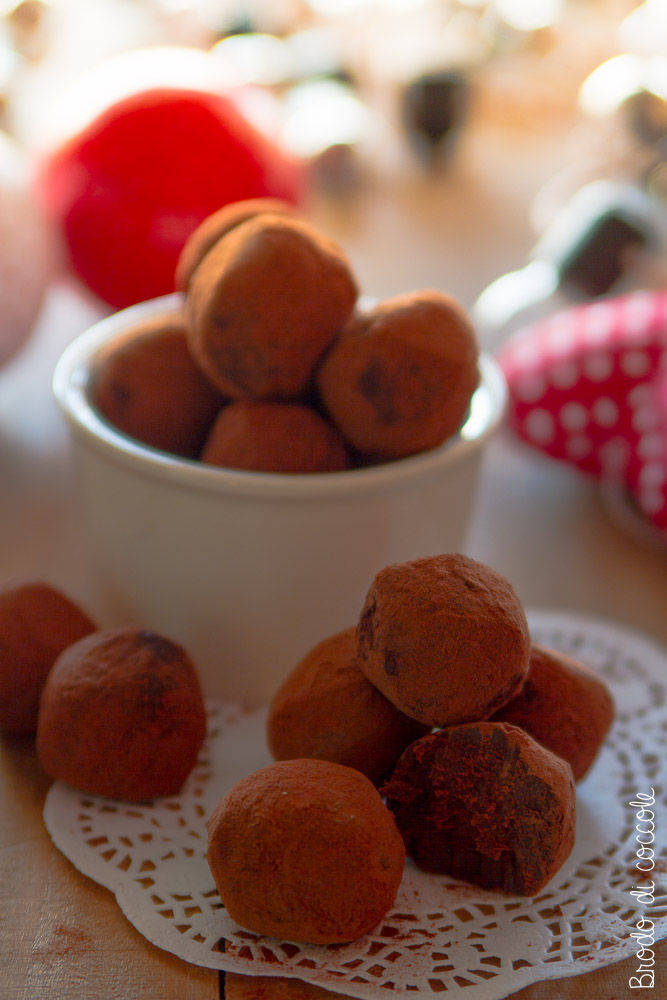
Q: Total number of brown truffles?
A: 12